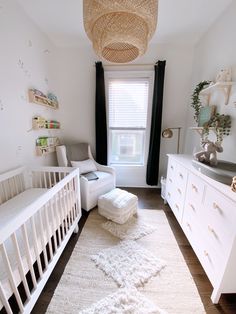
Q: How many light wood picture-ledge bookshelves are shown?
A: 3